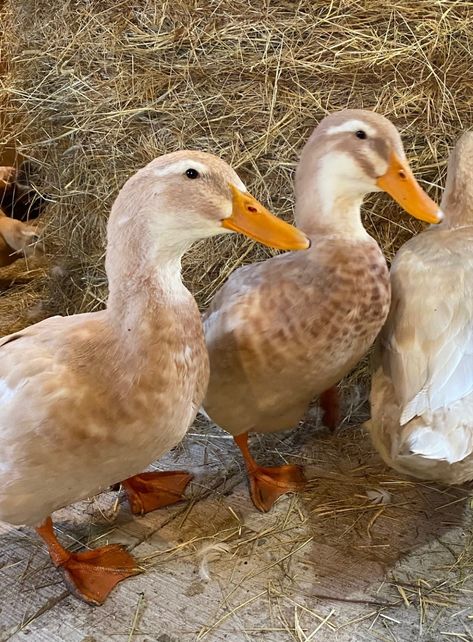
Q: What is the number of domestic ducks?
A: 3